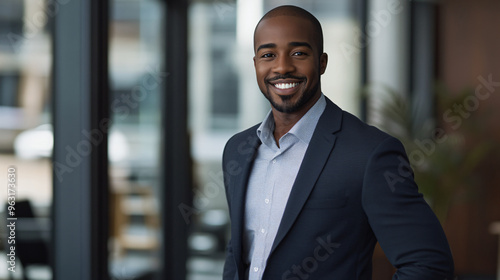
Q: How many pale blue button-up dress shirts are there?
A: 1